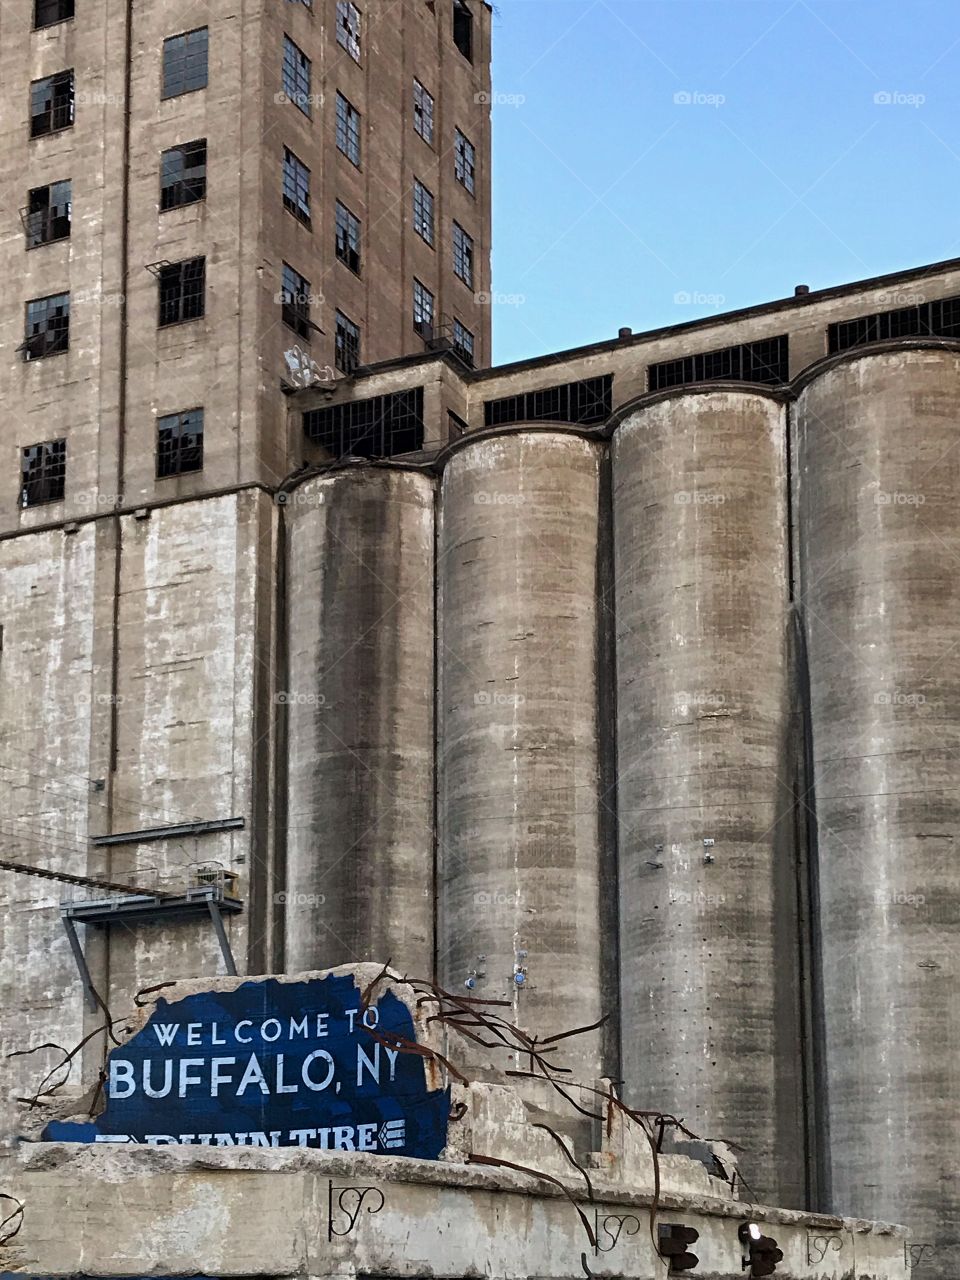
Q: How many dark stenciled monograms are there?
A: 4